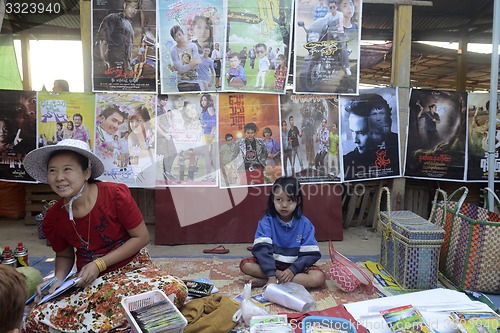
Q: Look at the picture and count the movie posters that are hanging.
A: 13